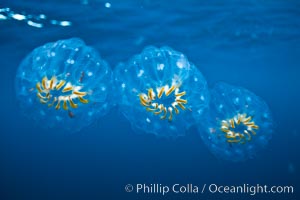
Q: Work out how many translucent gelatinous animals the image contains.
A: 3